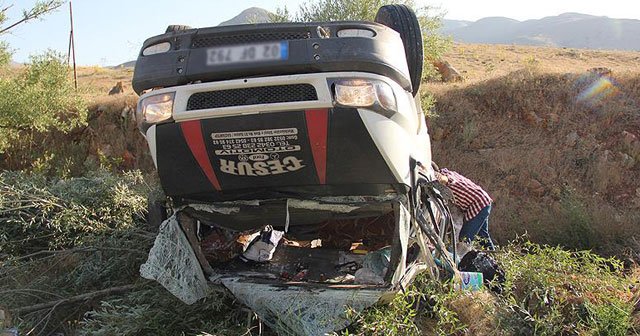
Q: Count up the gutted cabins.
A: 1